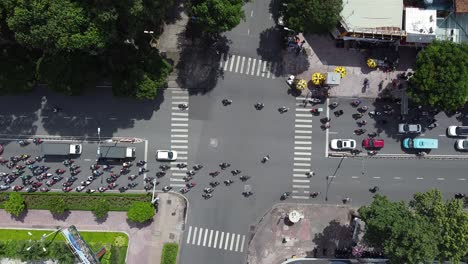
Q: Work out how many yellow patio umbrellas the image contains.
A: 4